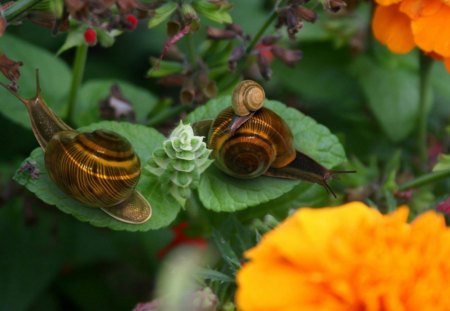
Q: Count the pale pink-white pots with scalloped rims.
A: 0